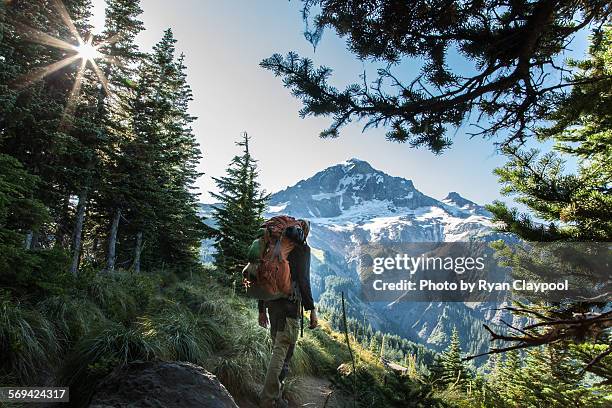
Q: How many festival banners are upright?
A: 0